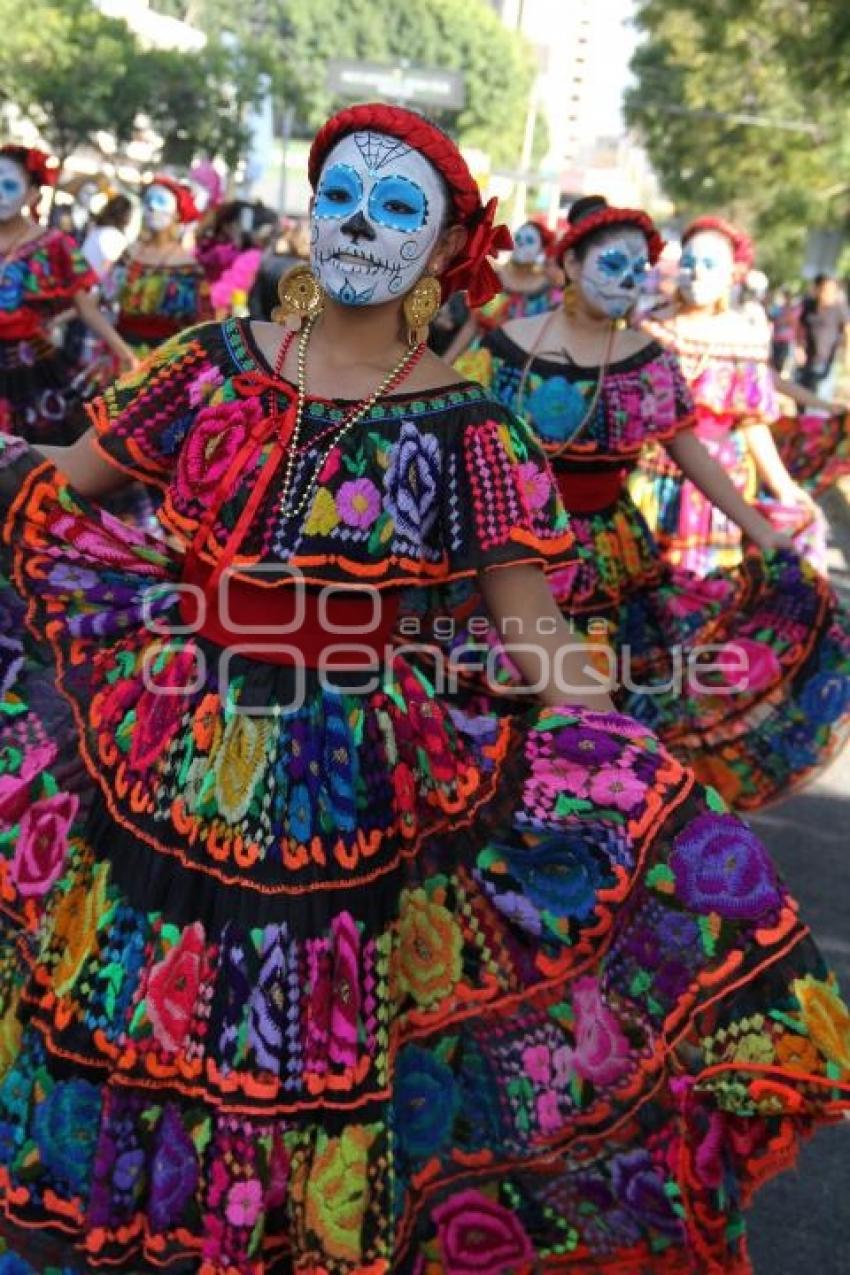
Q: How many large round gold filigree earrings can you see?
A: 2